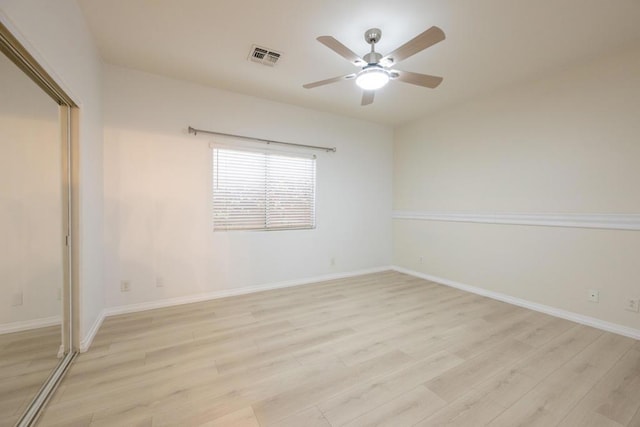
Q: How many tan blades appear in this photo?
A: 5